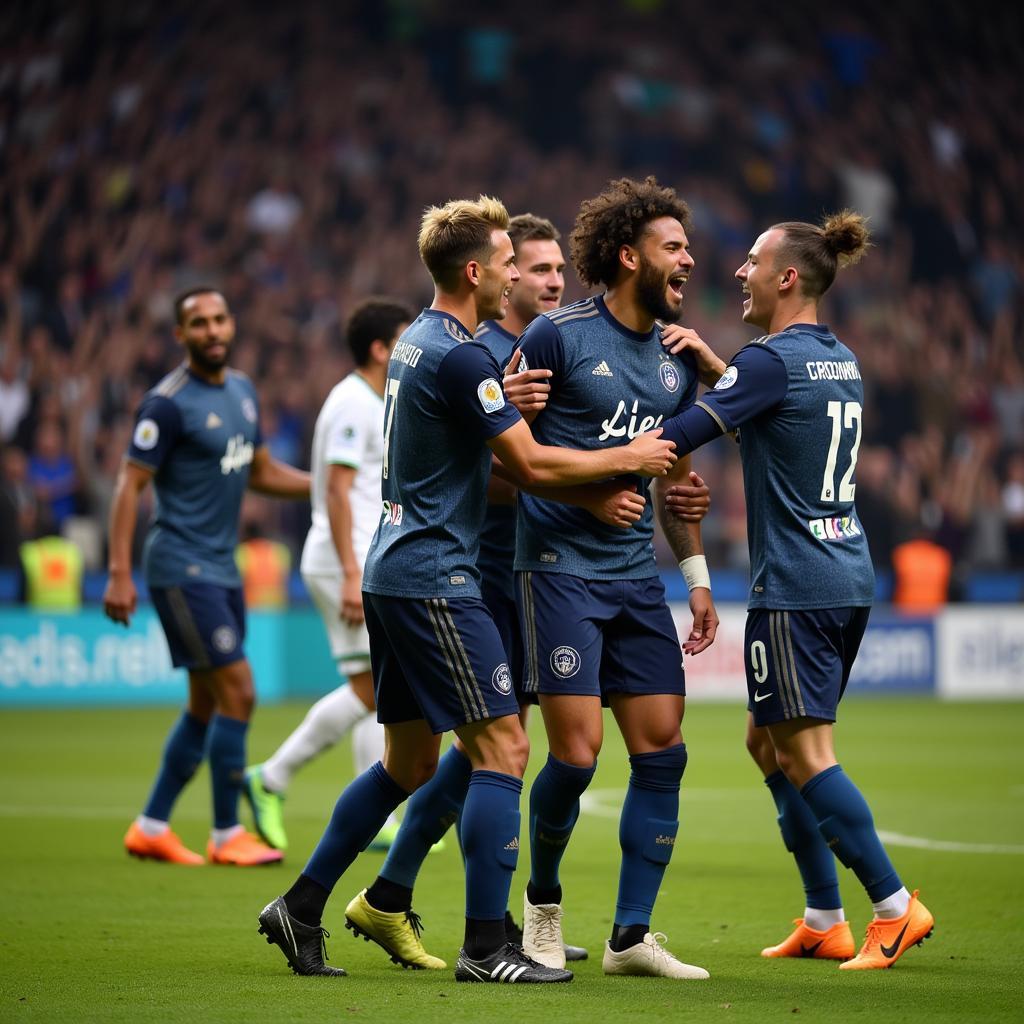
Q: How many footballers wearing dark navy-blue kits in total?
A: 5